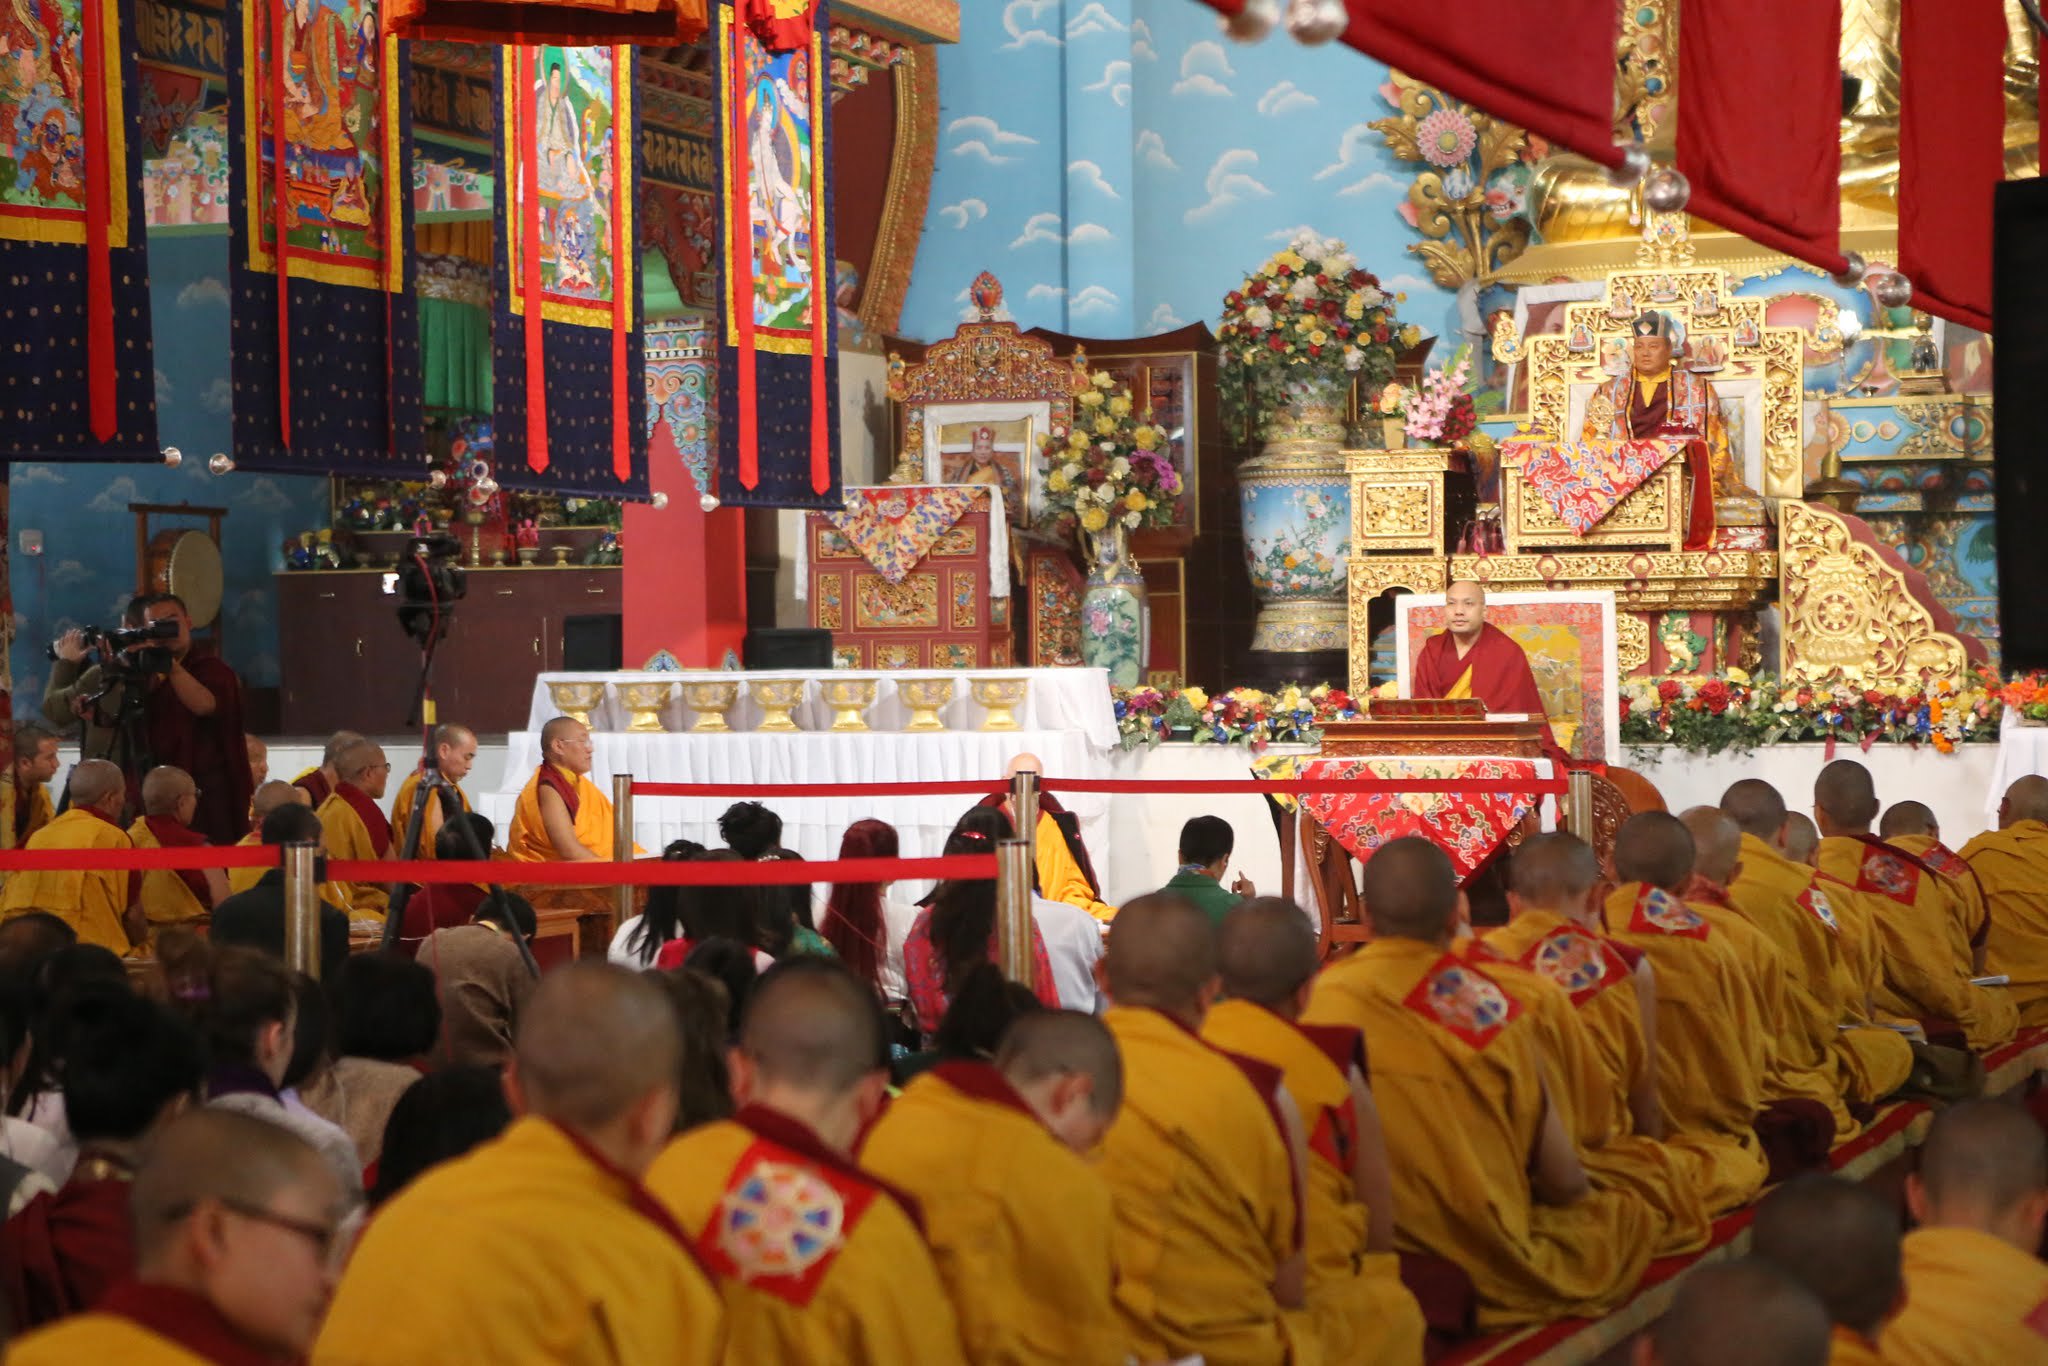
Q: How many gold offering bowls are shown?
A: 7